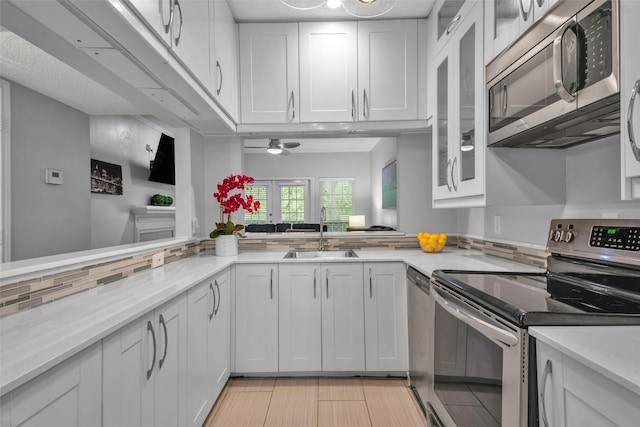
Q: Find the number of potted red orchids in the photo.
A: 1